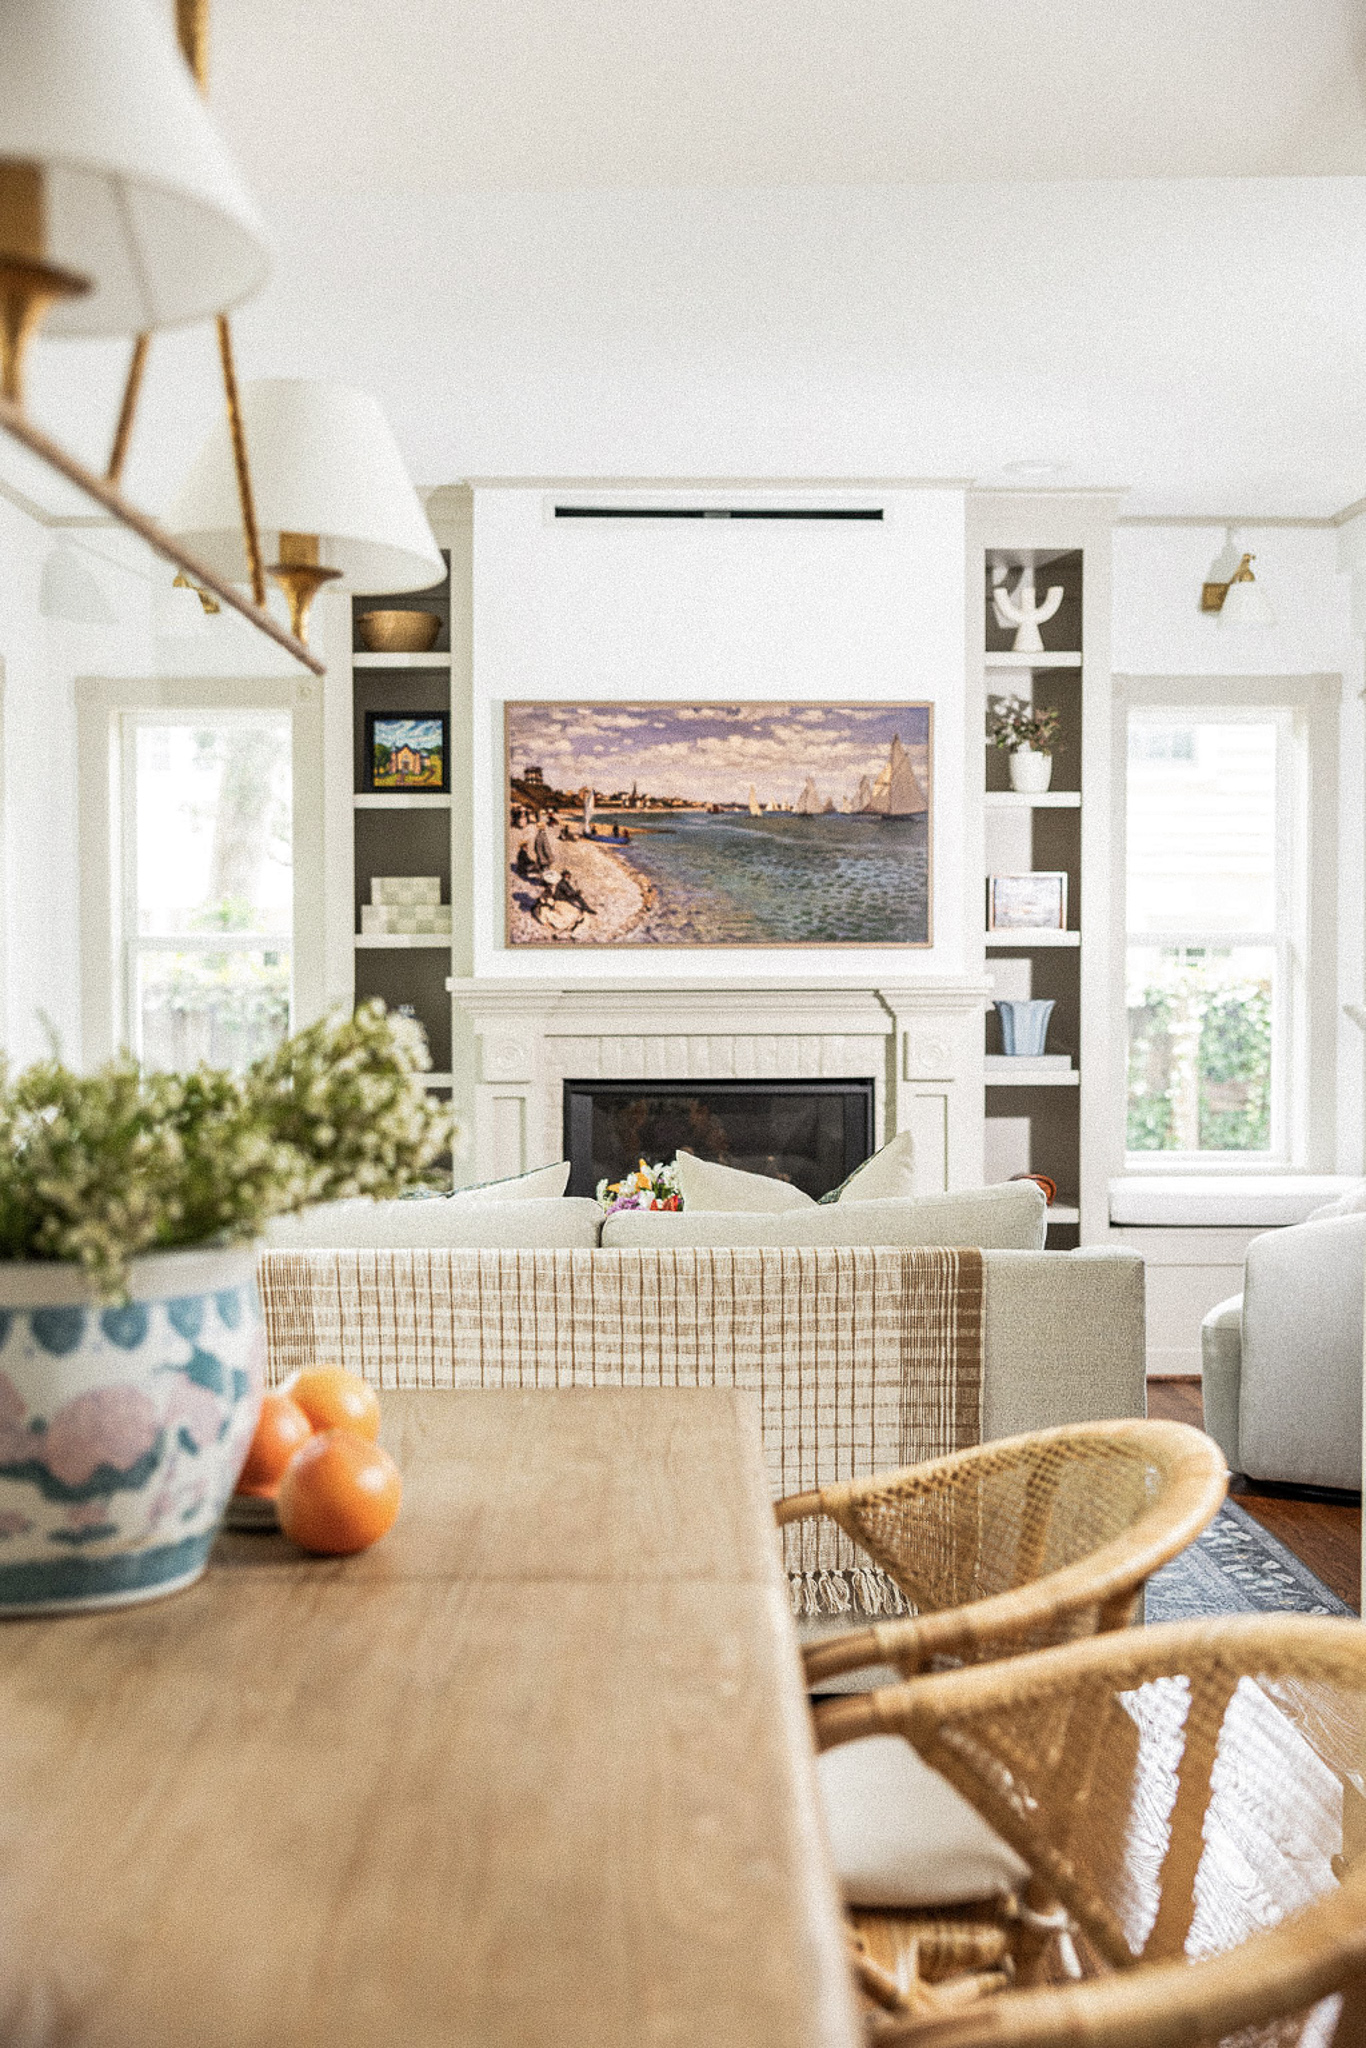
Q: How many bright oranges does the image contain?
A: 3